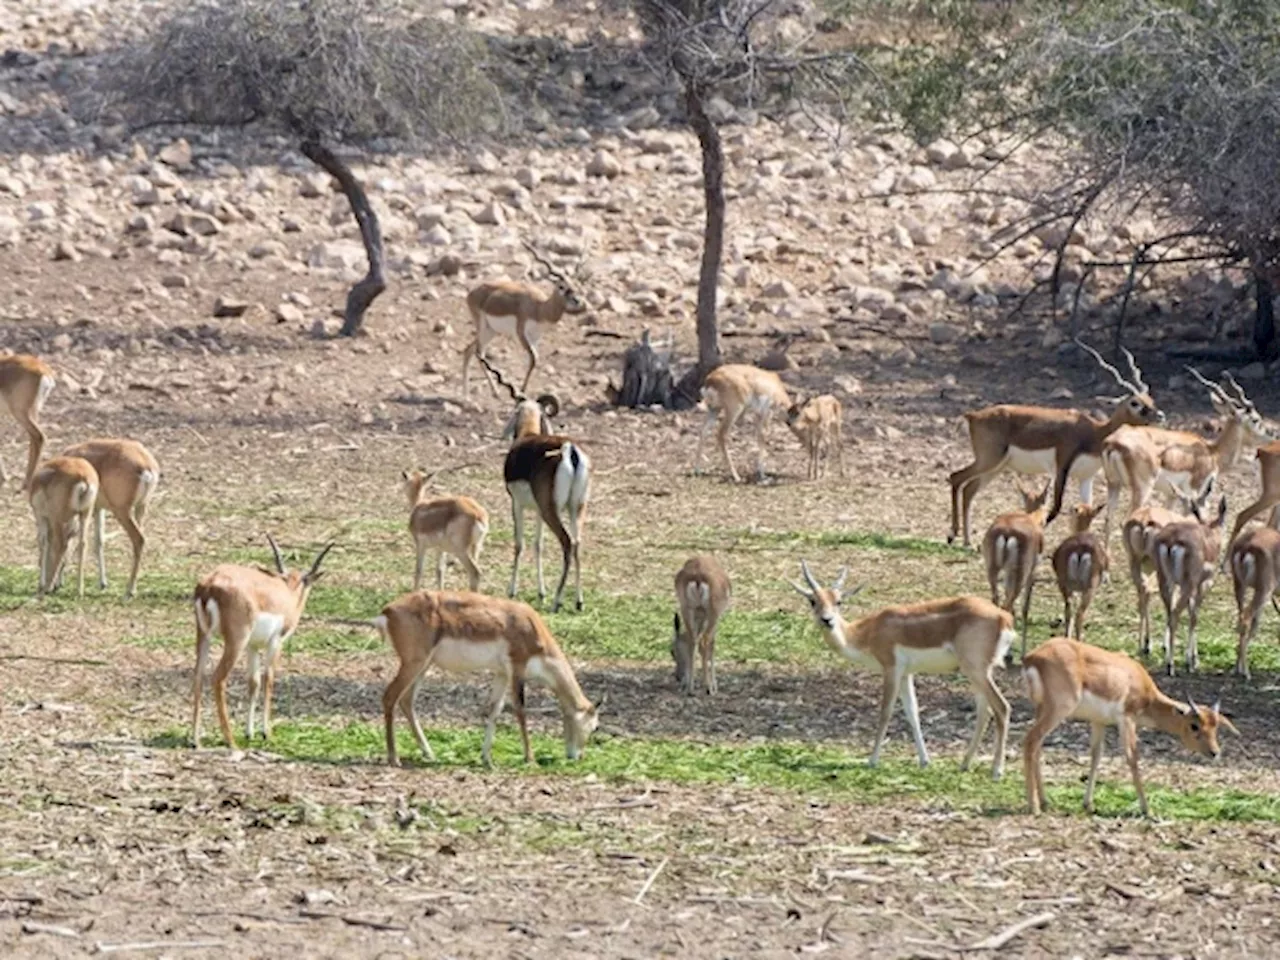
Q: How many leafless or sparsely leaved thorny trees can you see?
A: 3